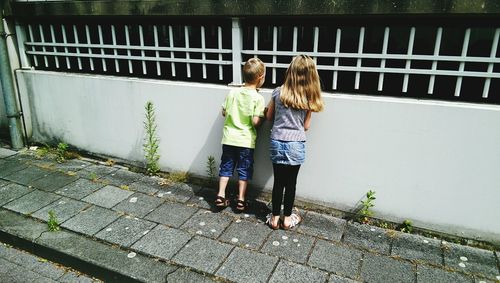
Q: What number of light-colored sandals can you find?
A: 2